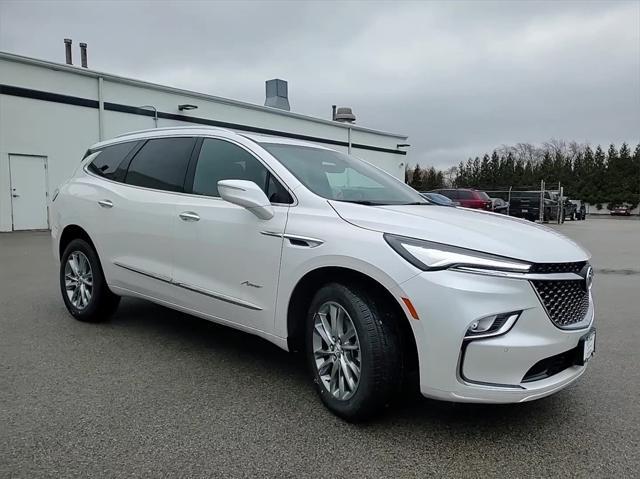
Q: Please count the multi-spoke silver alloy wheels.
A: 2